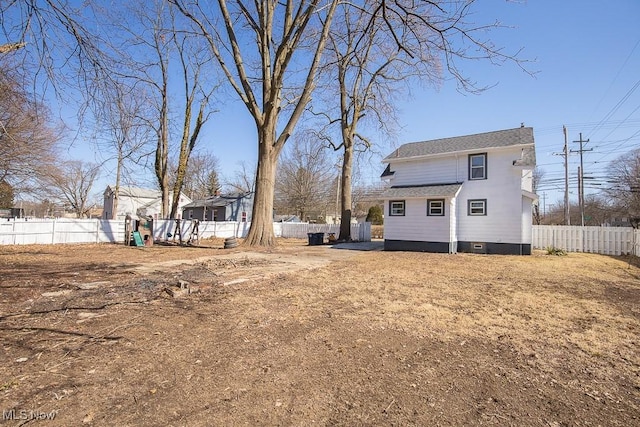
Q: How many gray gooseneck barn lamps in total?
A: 0